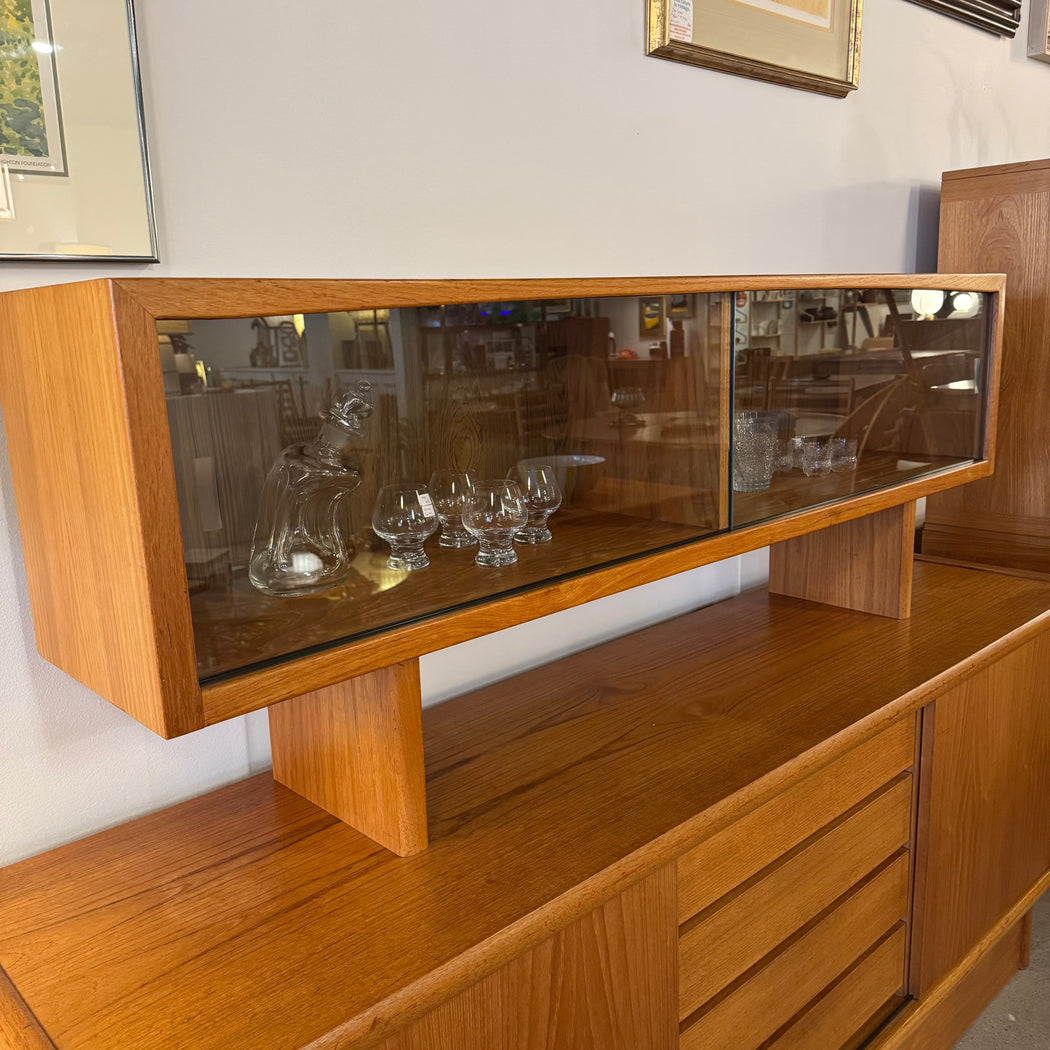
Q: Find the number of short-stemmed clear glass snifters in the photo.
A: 4